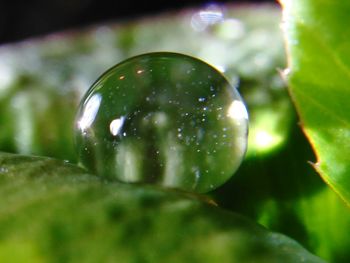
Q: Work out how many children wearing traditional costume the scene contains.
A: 0